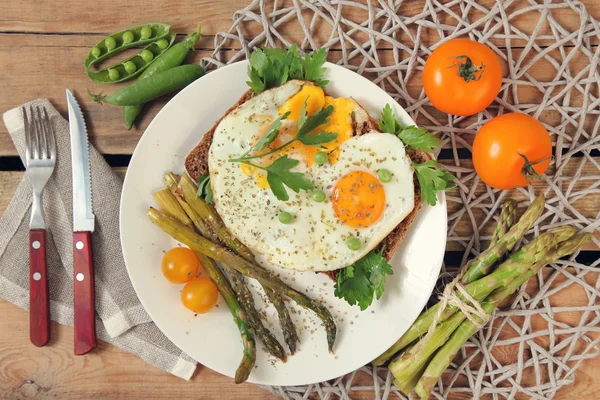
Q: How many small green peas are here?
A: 13